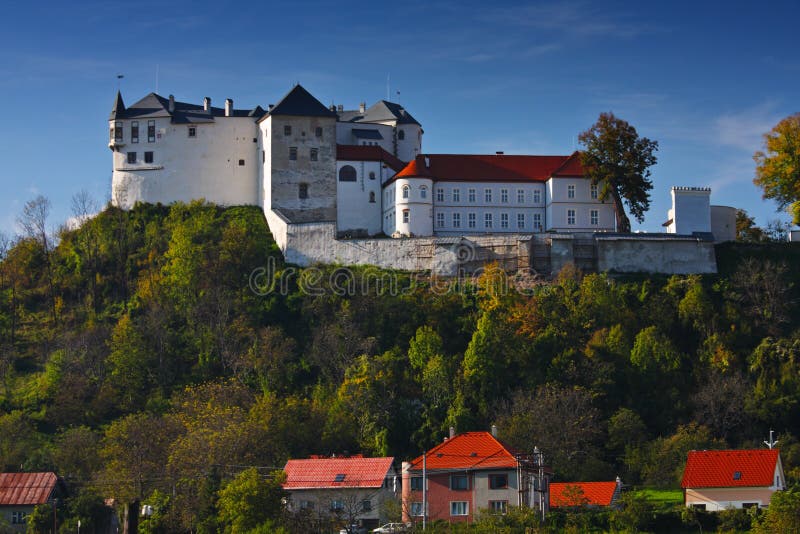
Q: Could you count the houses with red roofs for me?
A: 5